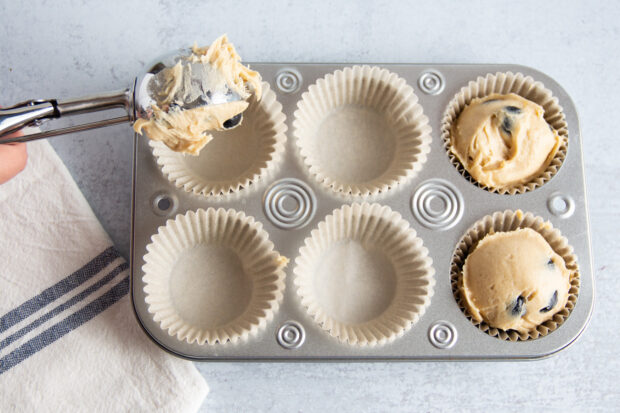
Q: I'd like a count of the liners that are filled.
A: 2